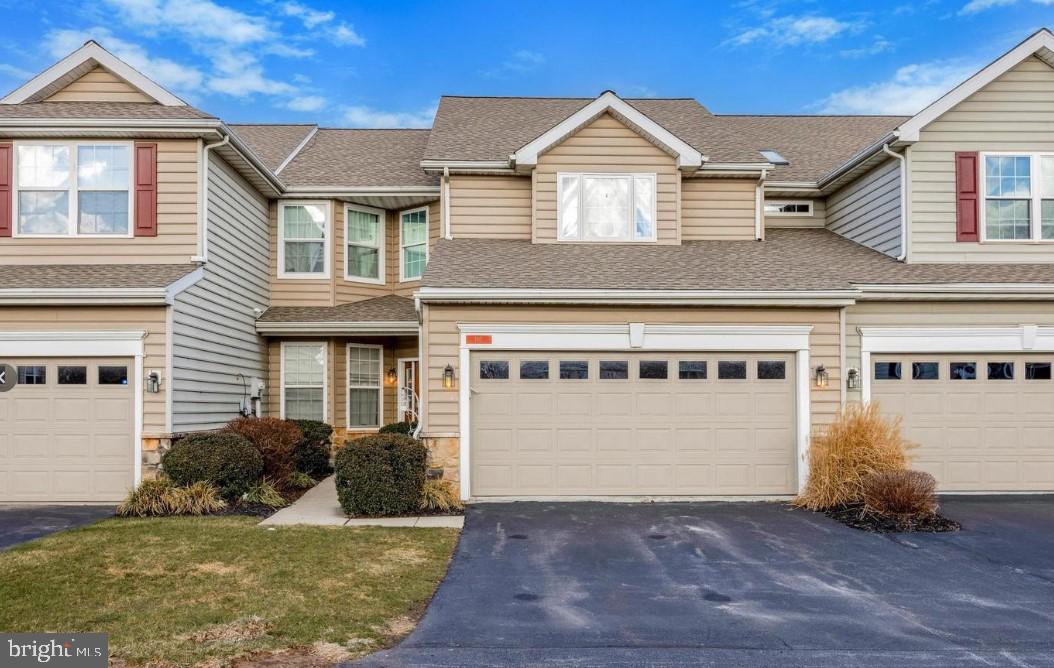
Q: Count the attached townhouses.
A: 3